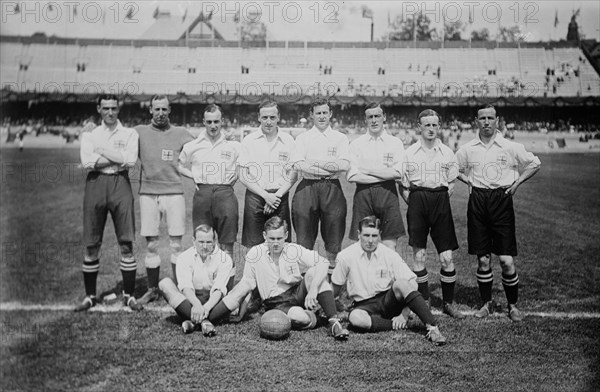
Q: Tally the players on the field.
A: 11